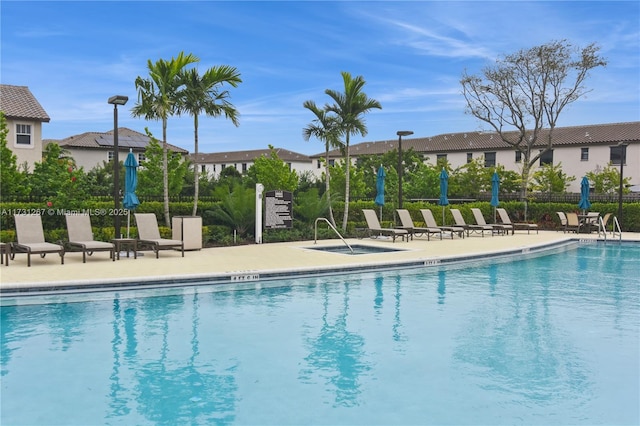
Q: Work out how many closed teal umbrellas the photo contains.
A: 5